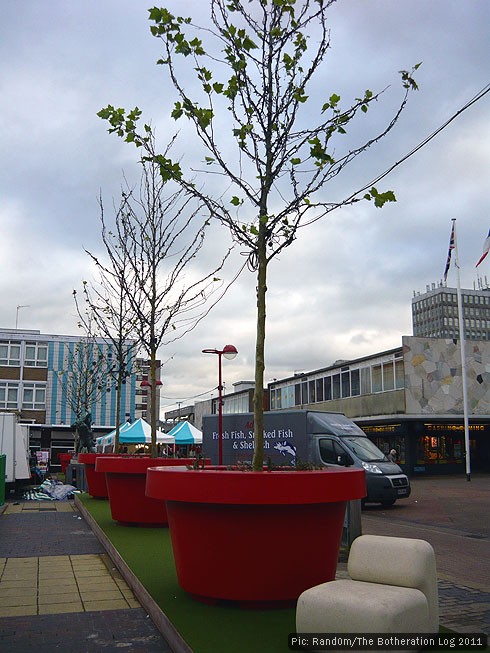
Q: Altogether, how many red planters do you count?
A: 4